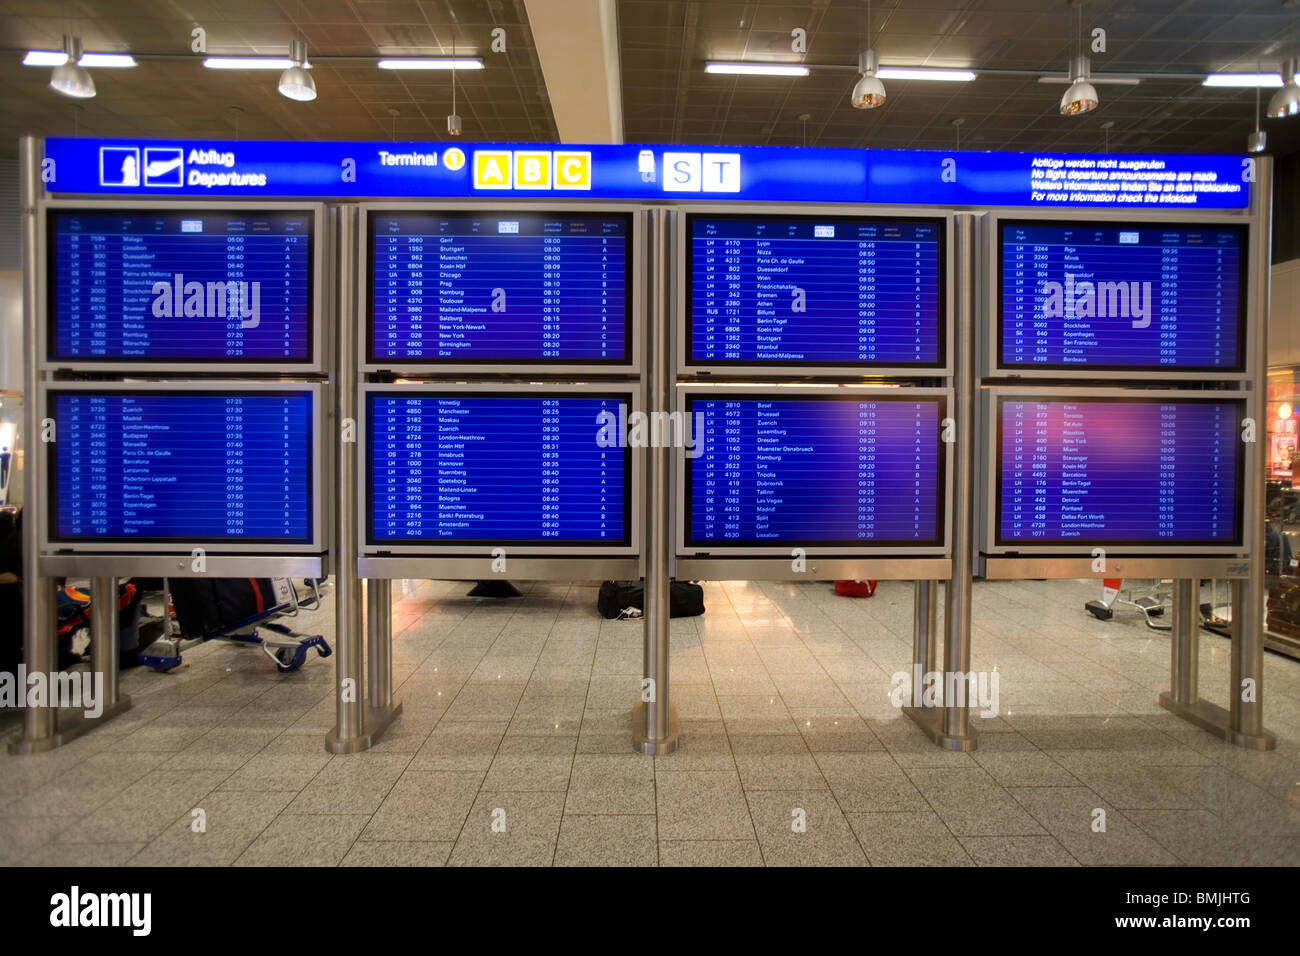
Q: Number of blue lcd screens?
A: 8